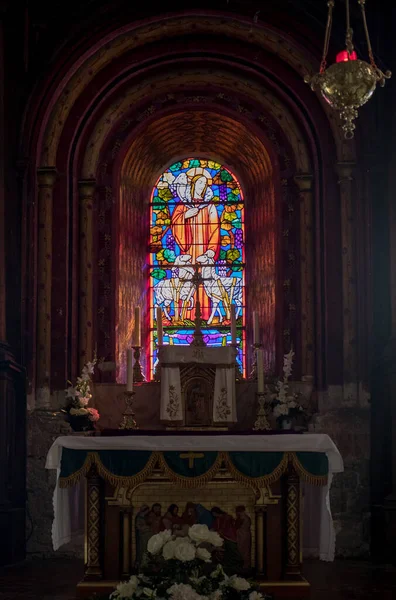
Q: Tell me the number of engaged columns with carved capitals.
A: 4